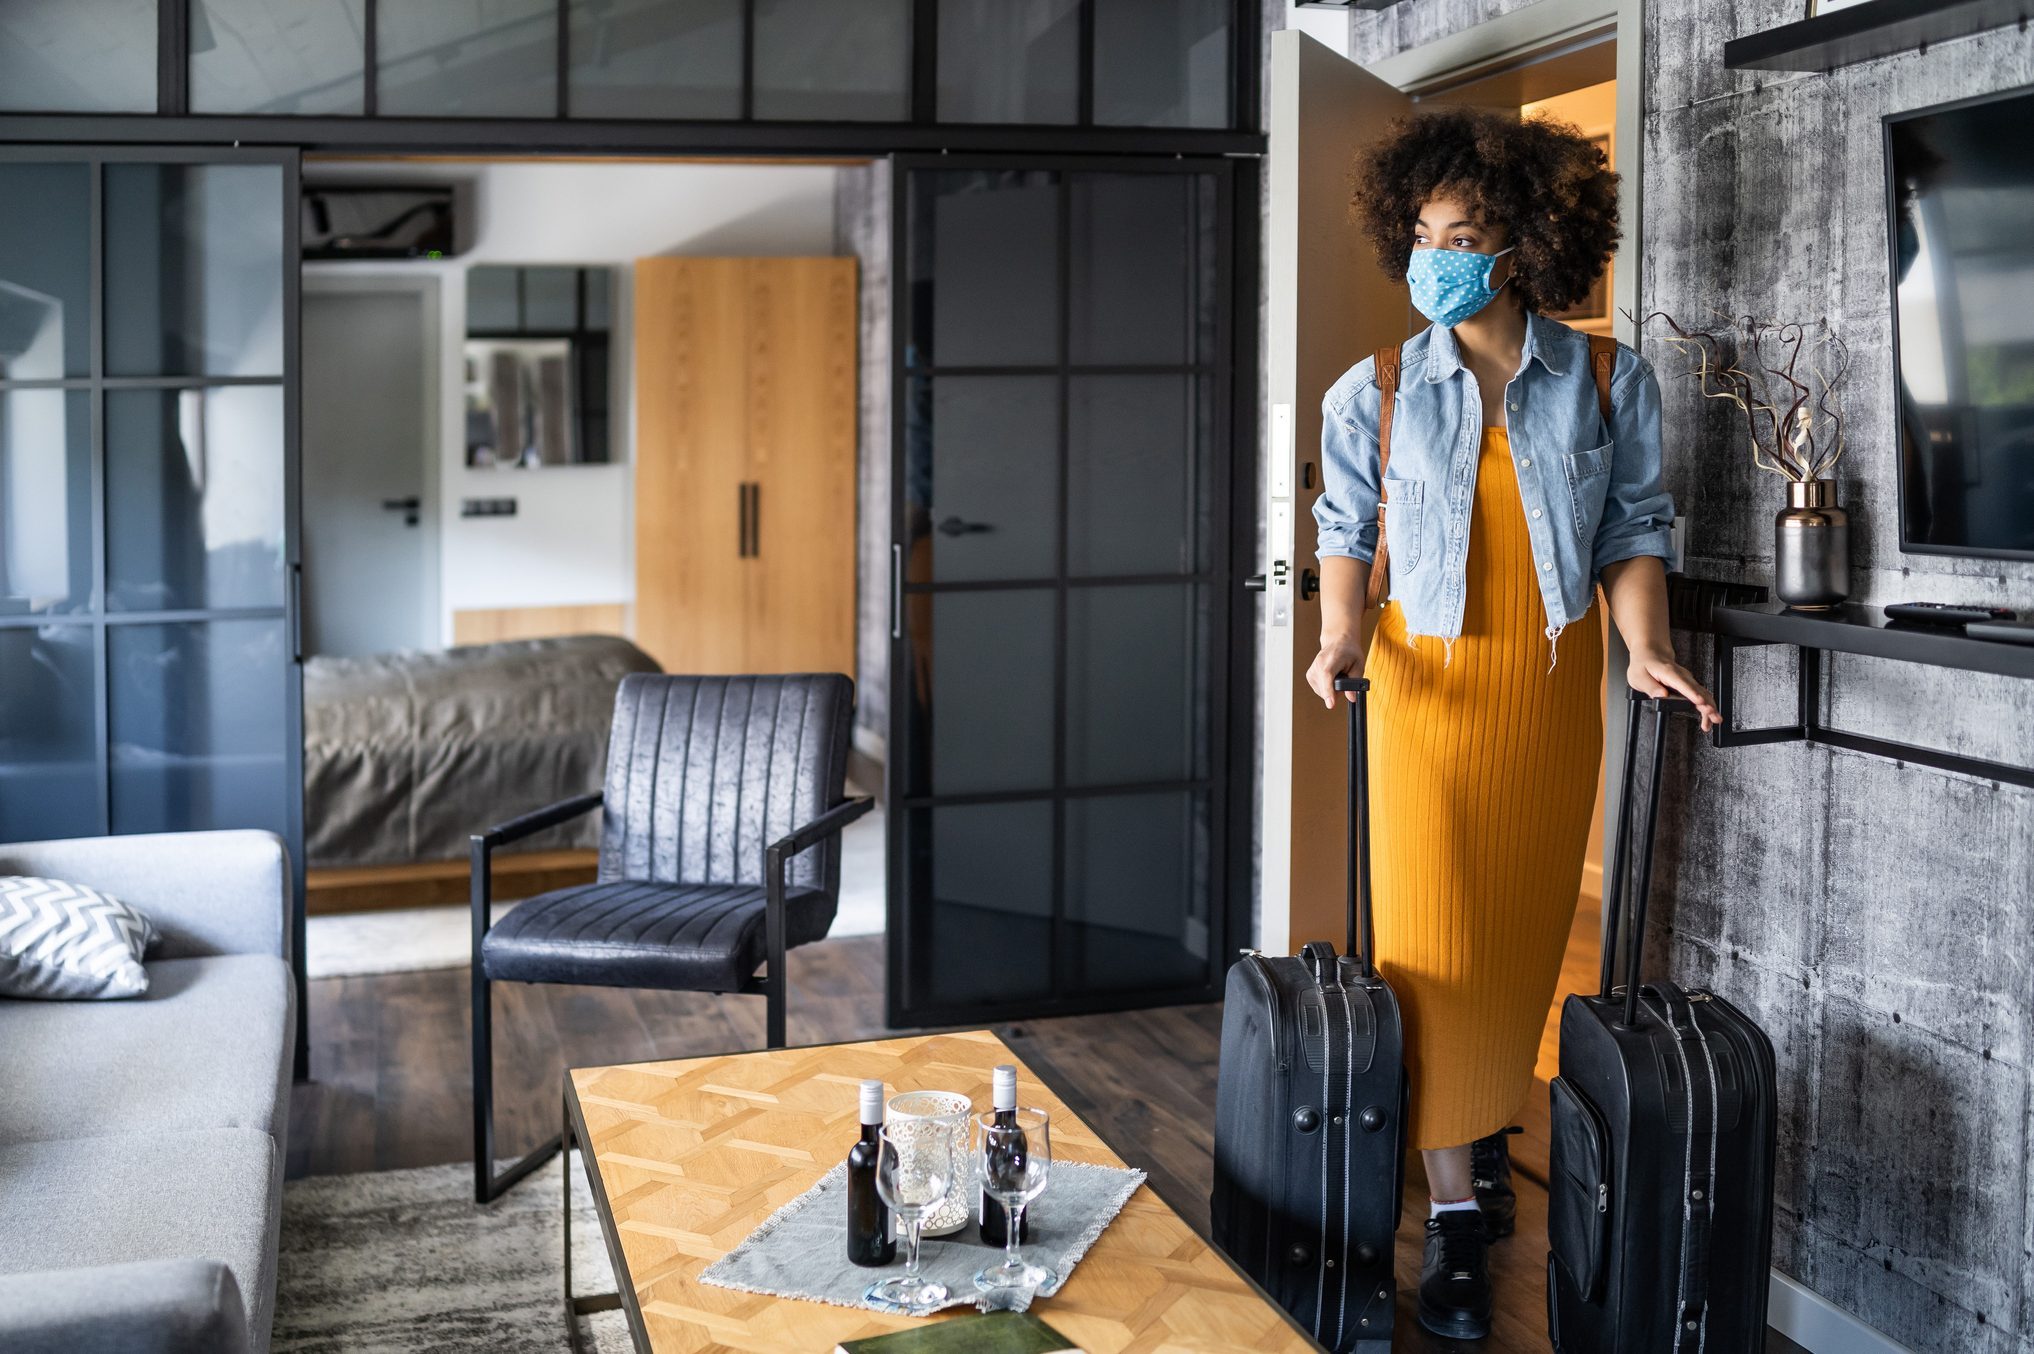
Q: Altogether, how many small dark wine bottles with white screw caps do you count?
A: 2